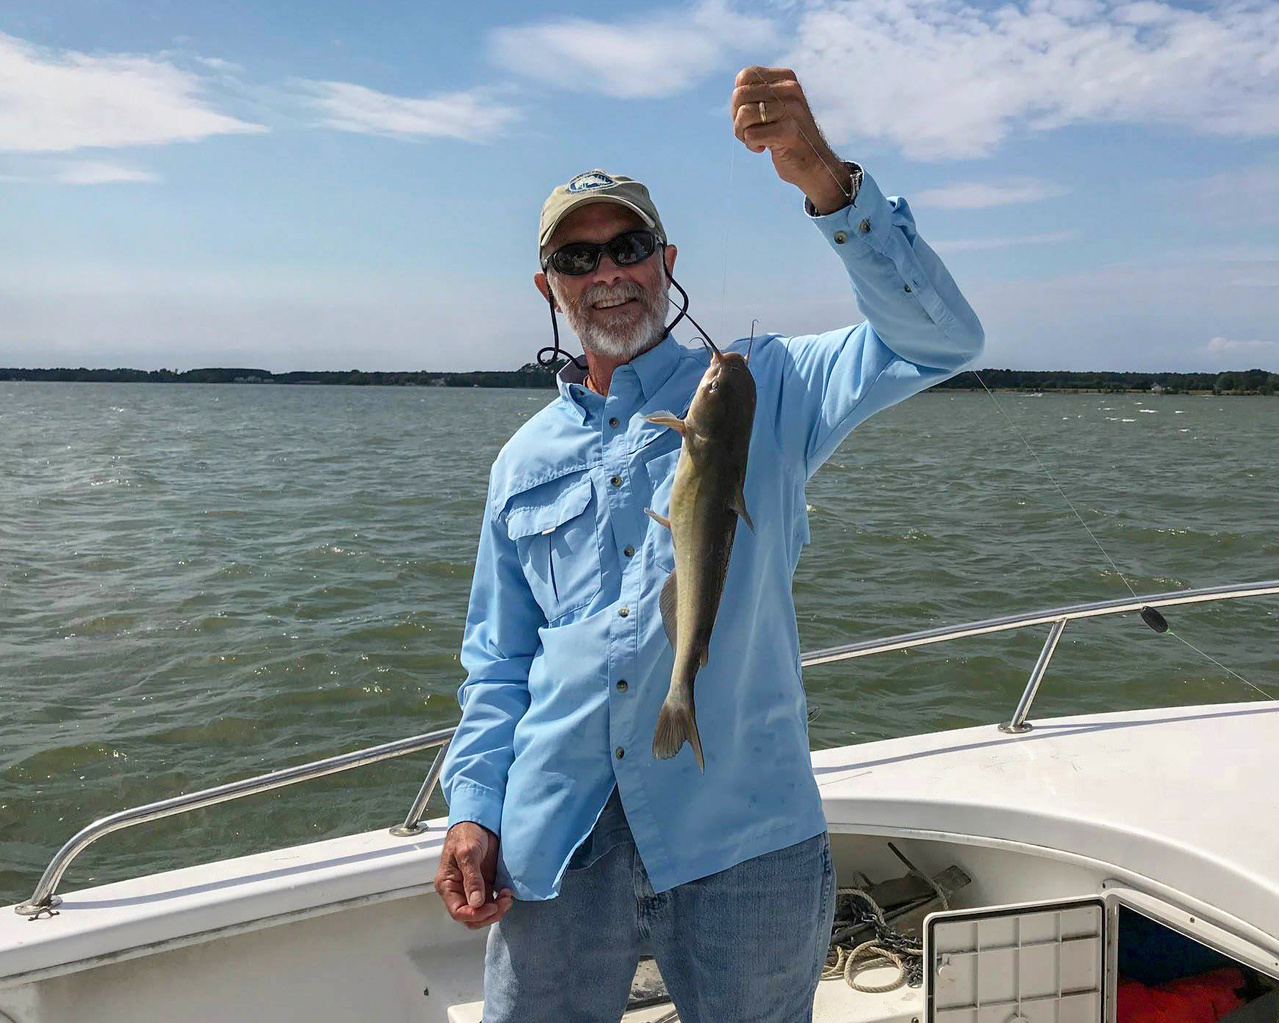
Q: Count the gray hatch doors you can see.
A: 1